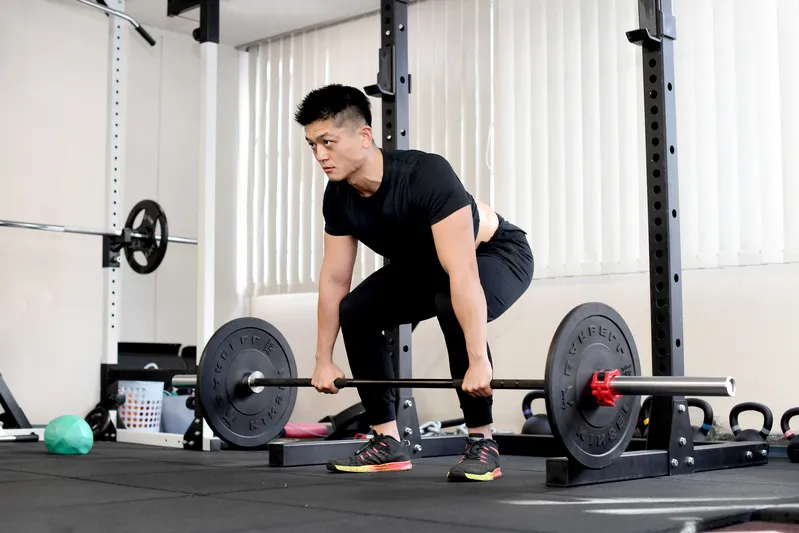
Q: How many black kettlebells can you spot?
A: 5